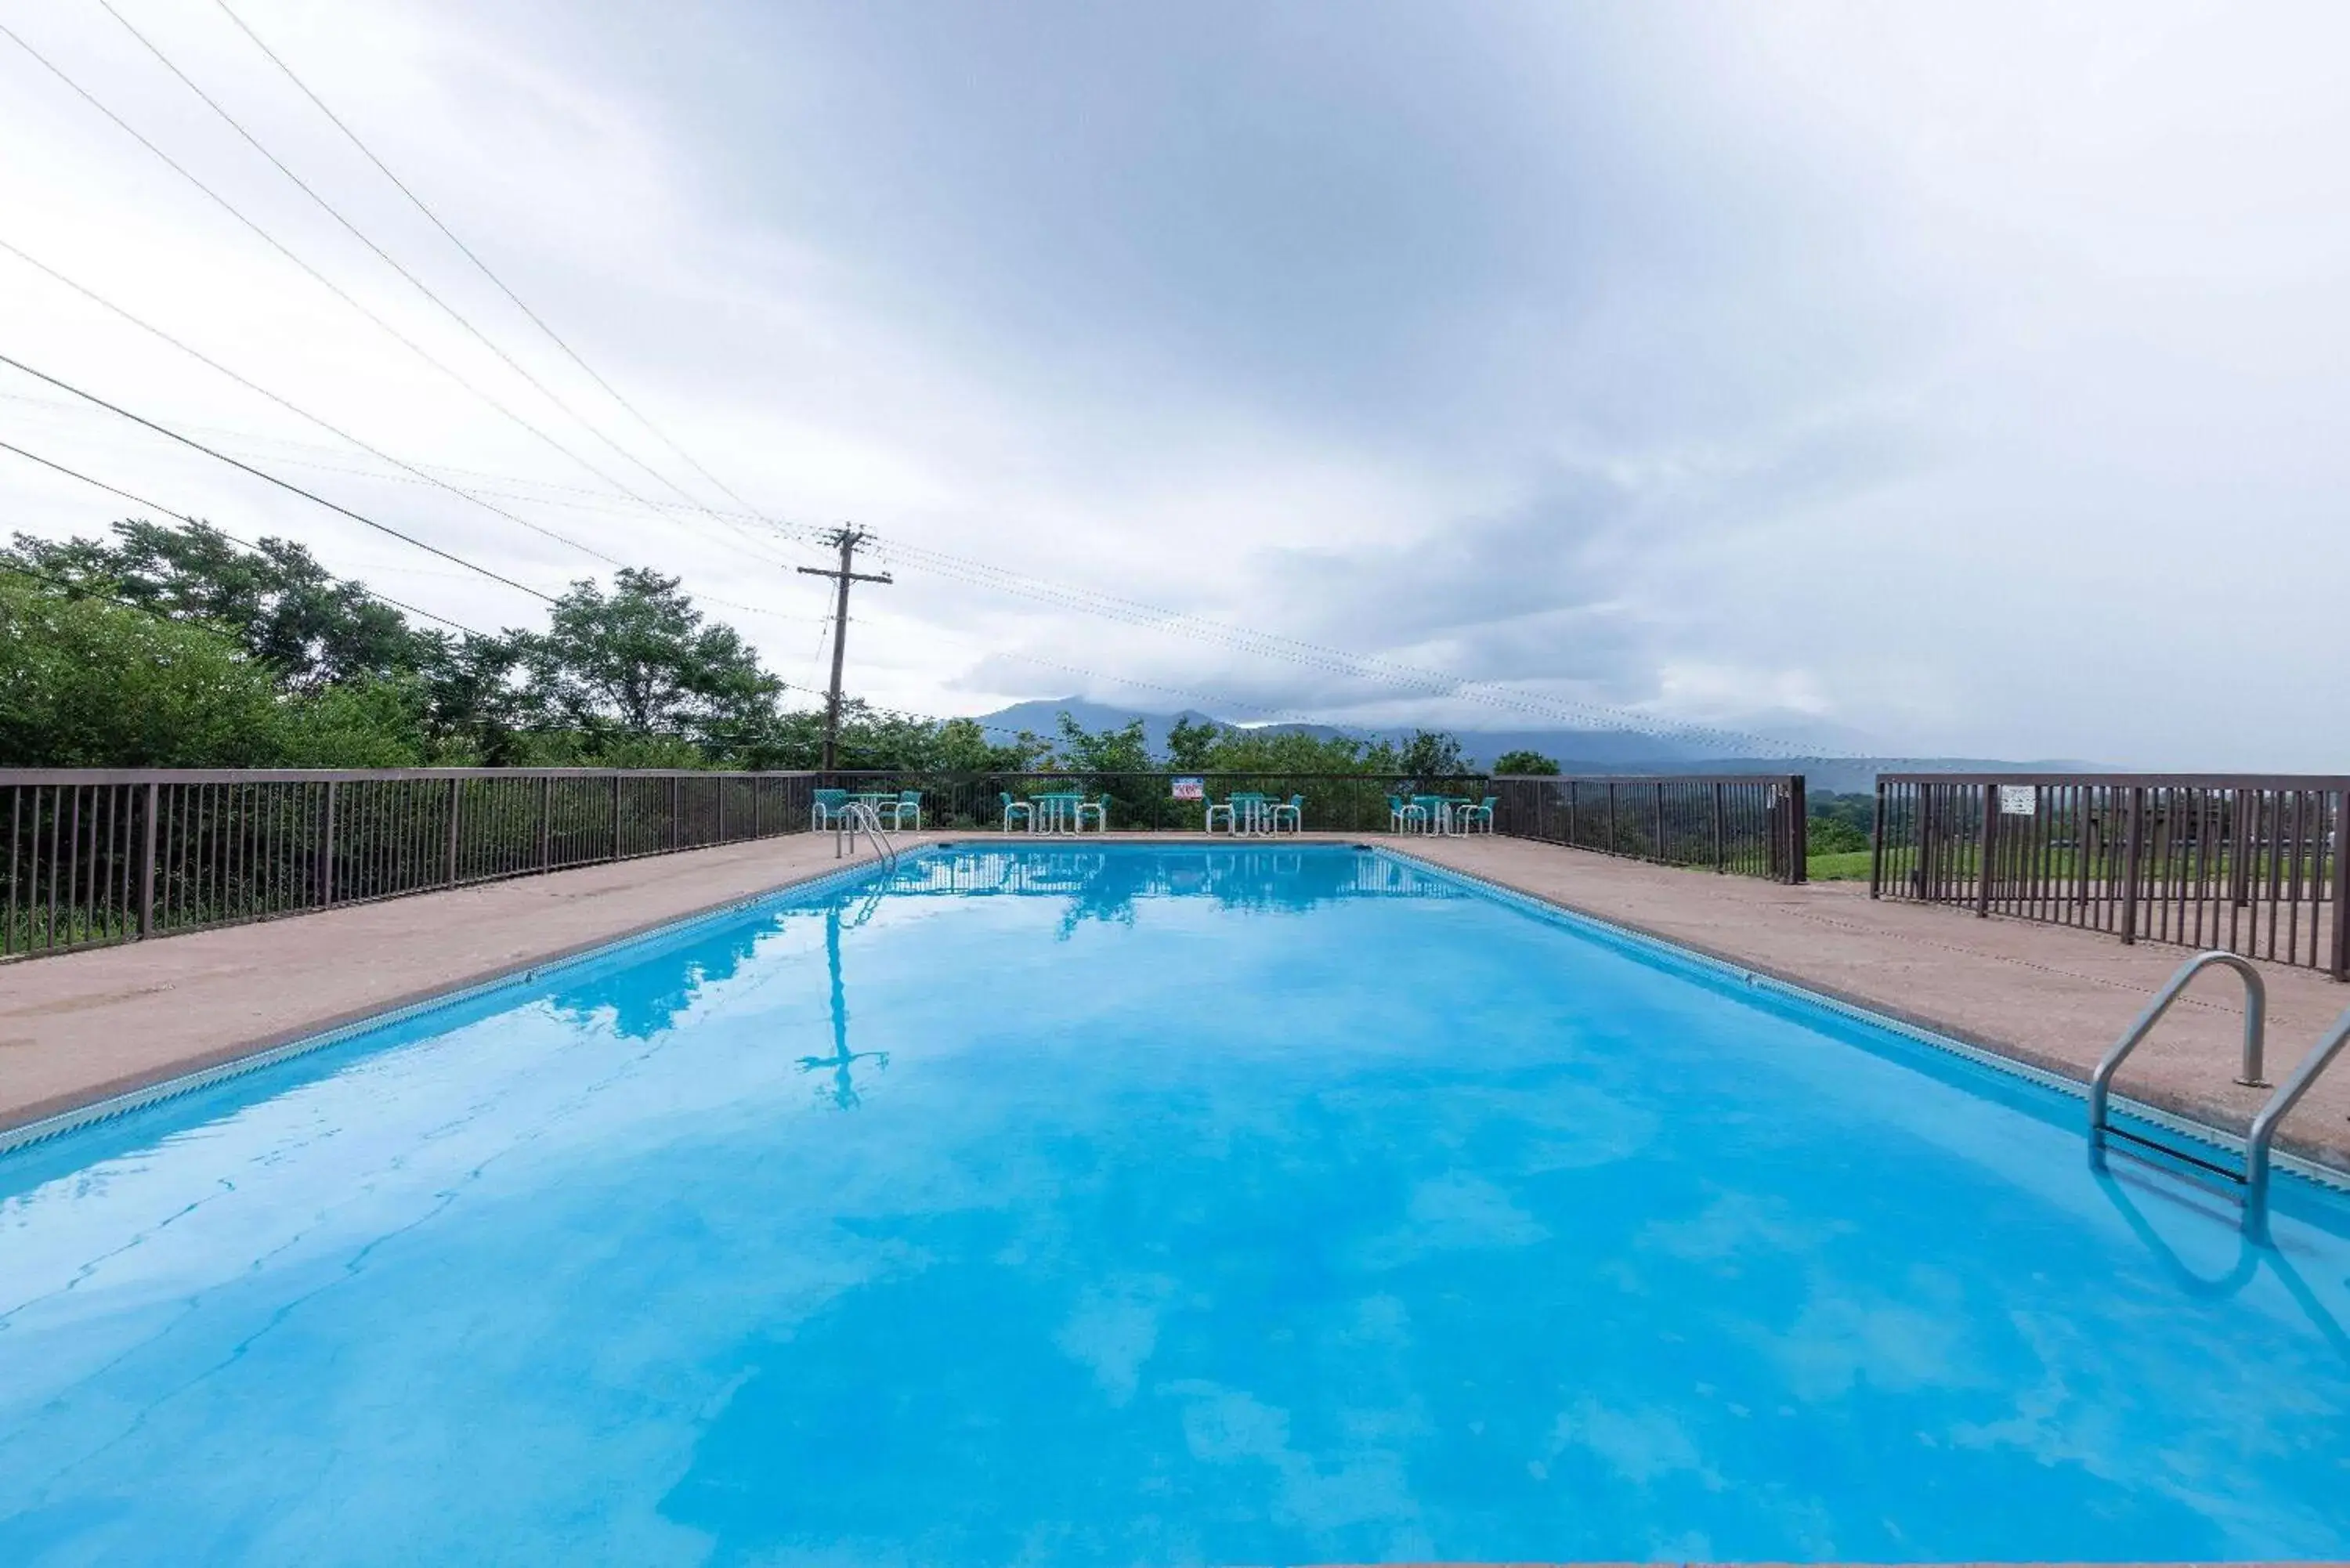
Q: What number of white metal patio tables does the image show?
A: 4